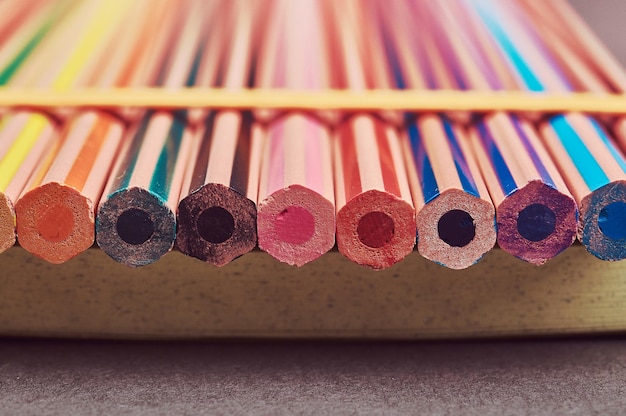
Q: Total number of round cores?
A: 8